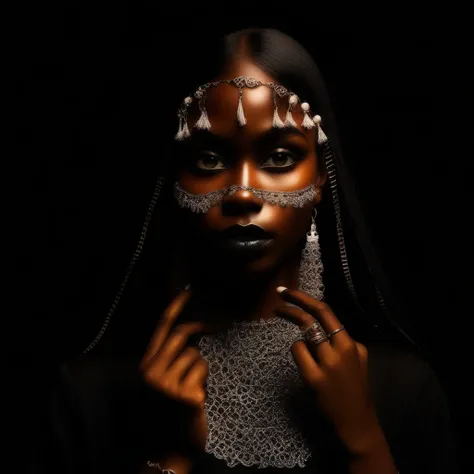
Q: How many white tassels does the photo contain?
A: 8